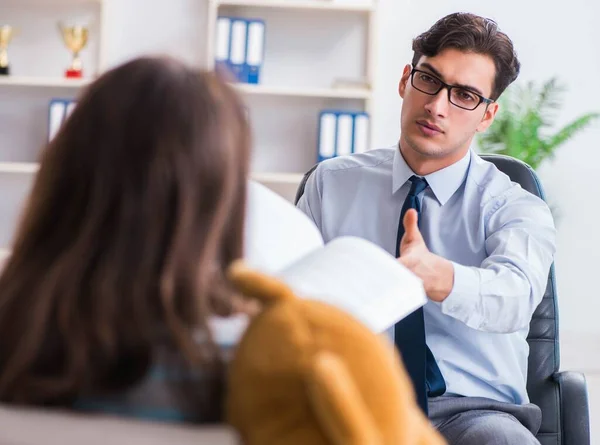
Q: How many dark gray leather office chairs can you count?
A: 1